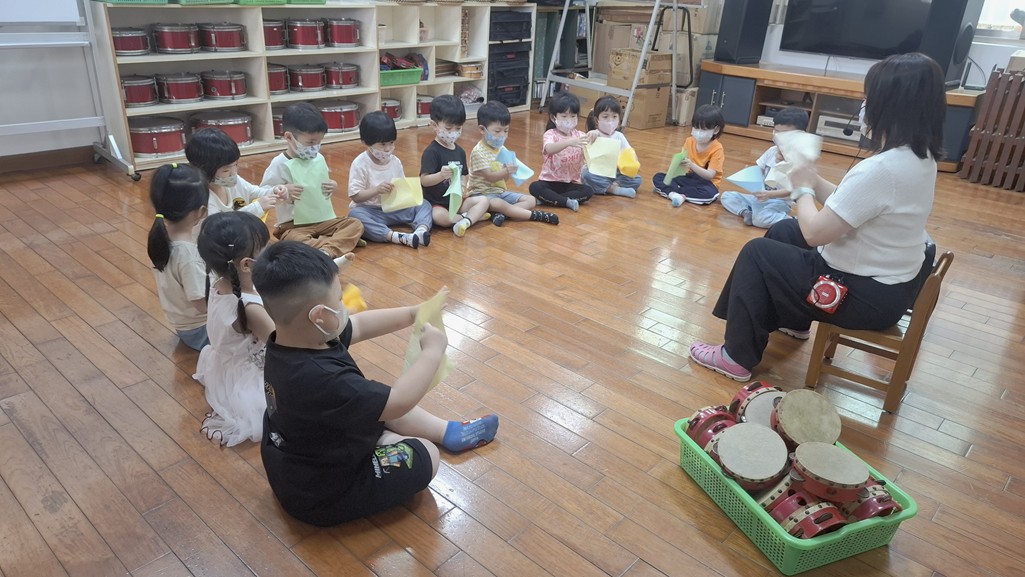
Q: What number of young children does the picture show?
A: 12